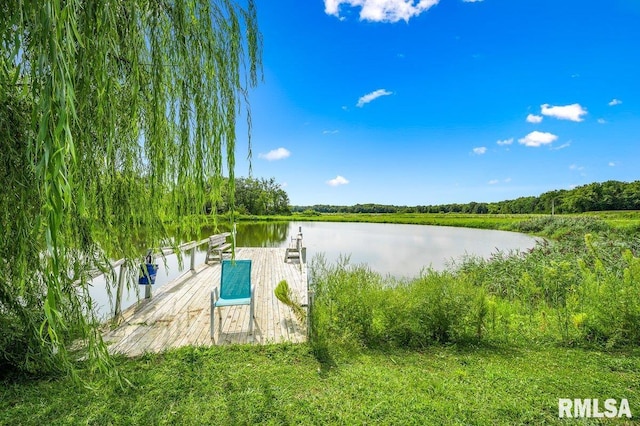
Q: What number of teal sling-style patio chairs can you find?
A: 1